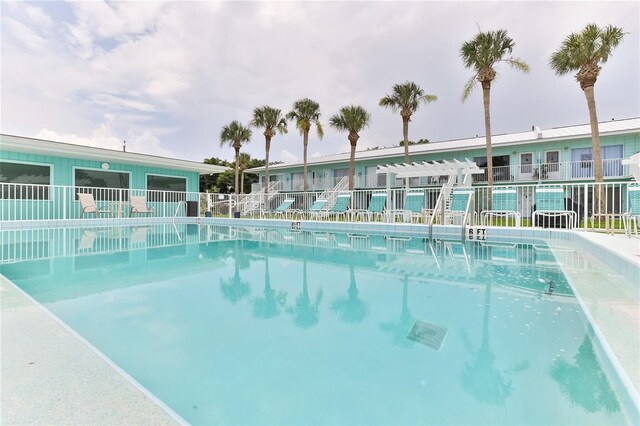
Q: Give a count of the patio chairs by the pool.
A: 11